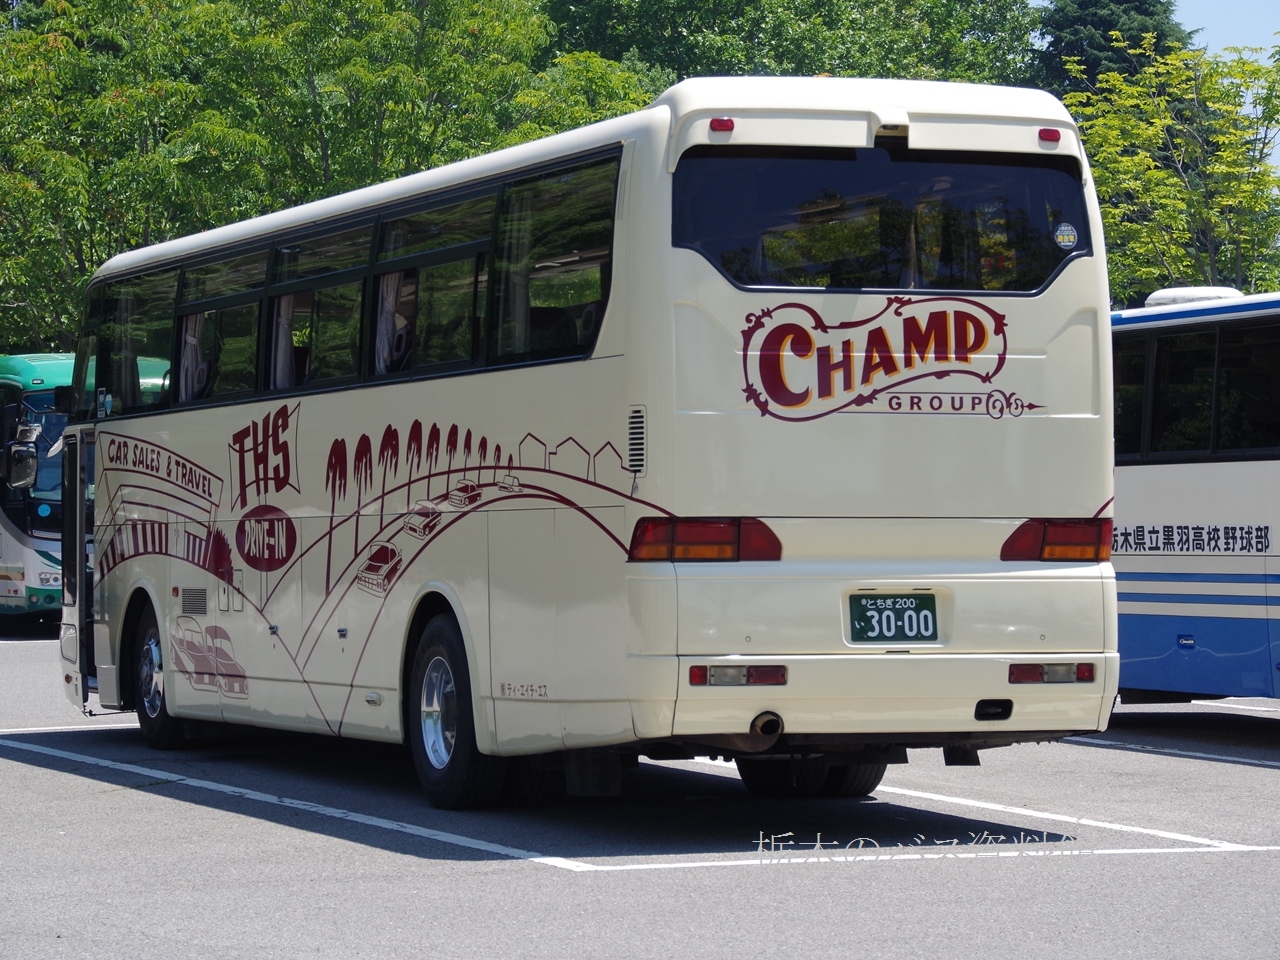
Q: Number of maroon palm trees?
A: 10